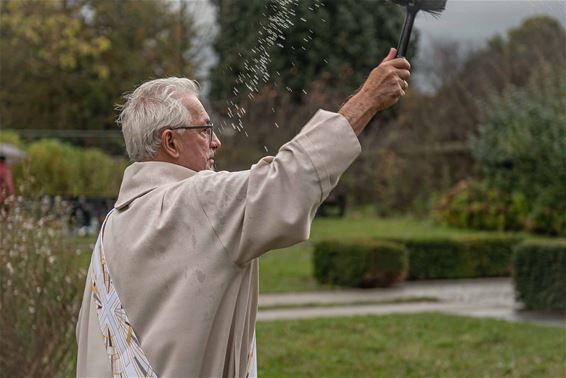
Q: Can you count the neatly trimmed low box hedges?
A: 3